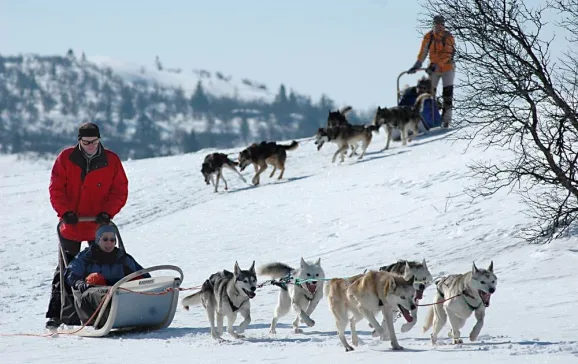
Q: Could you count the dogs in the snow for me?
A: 10